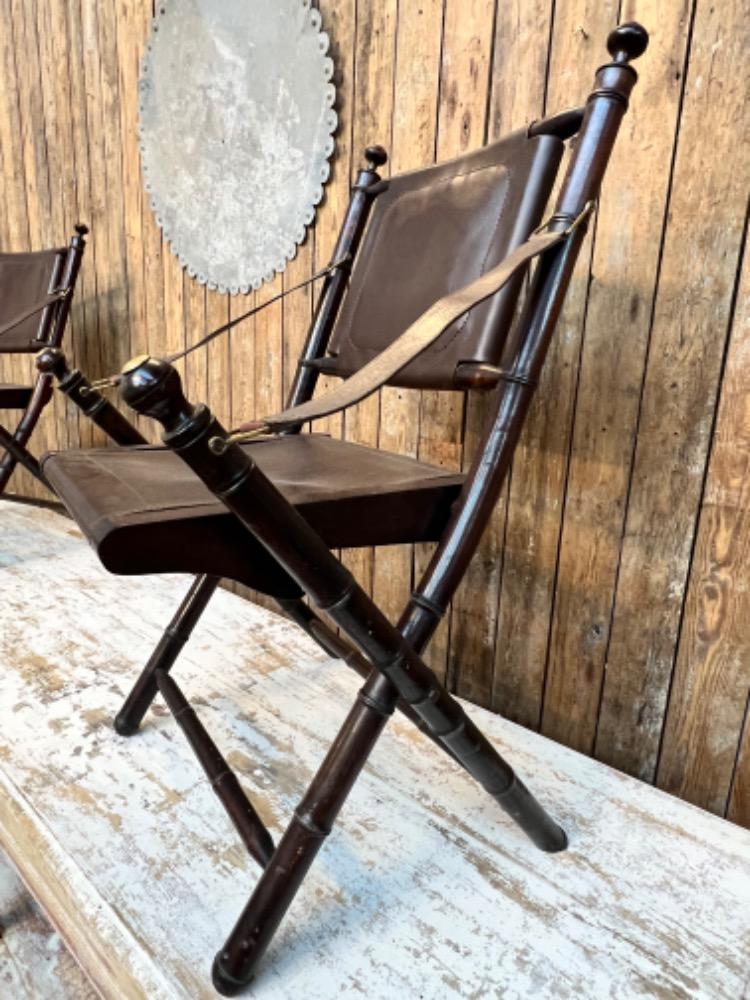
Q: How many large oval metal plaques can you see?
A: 1